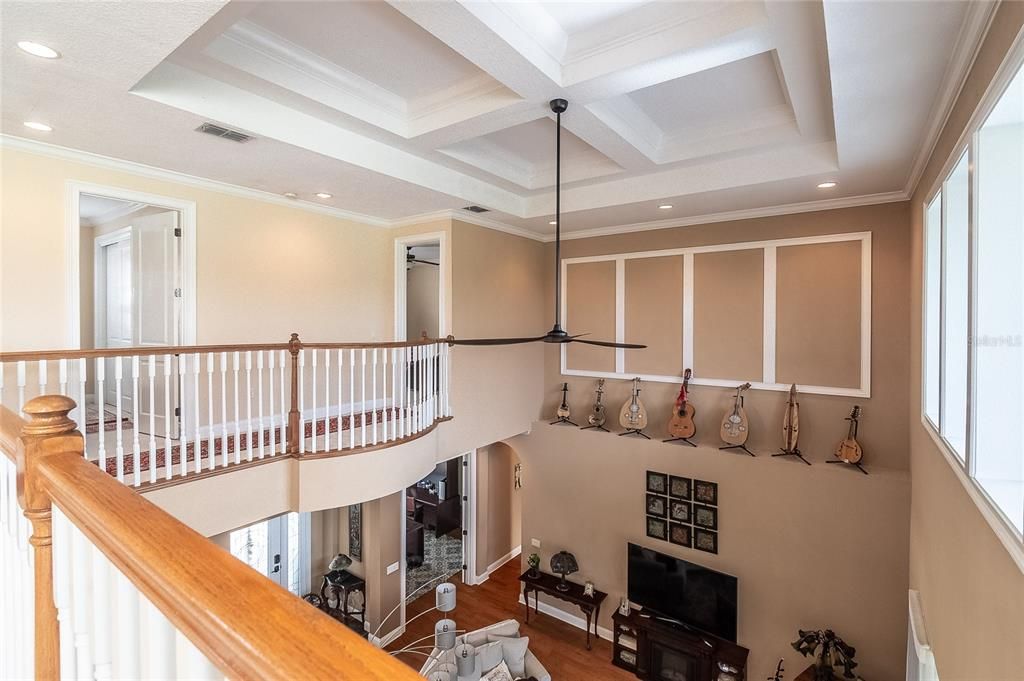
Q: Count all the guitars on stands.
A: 7